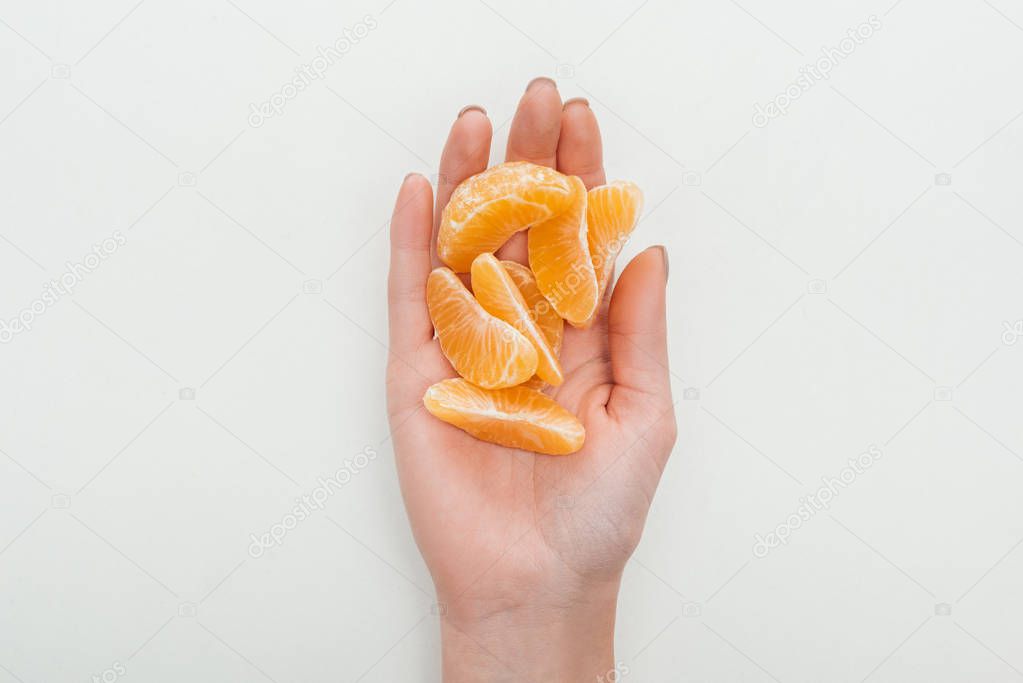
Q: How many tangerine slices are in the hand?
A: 7